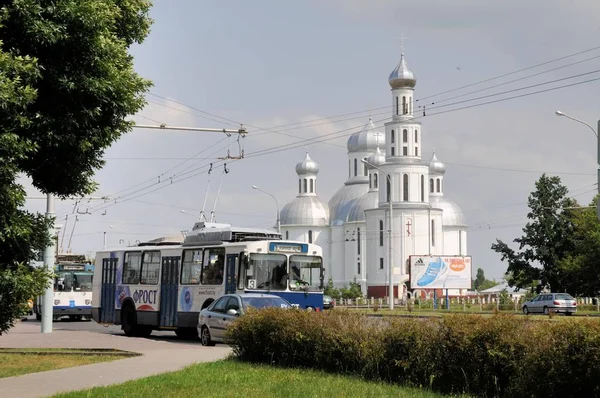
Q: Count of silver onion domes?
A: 5